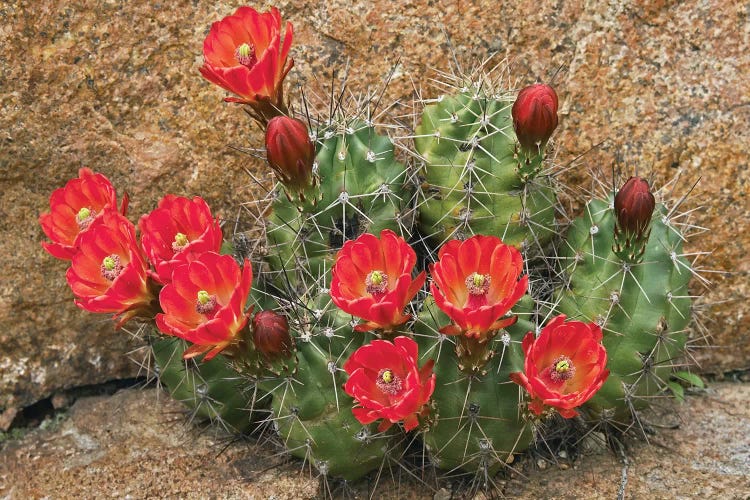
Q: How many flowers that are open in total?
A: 9